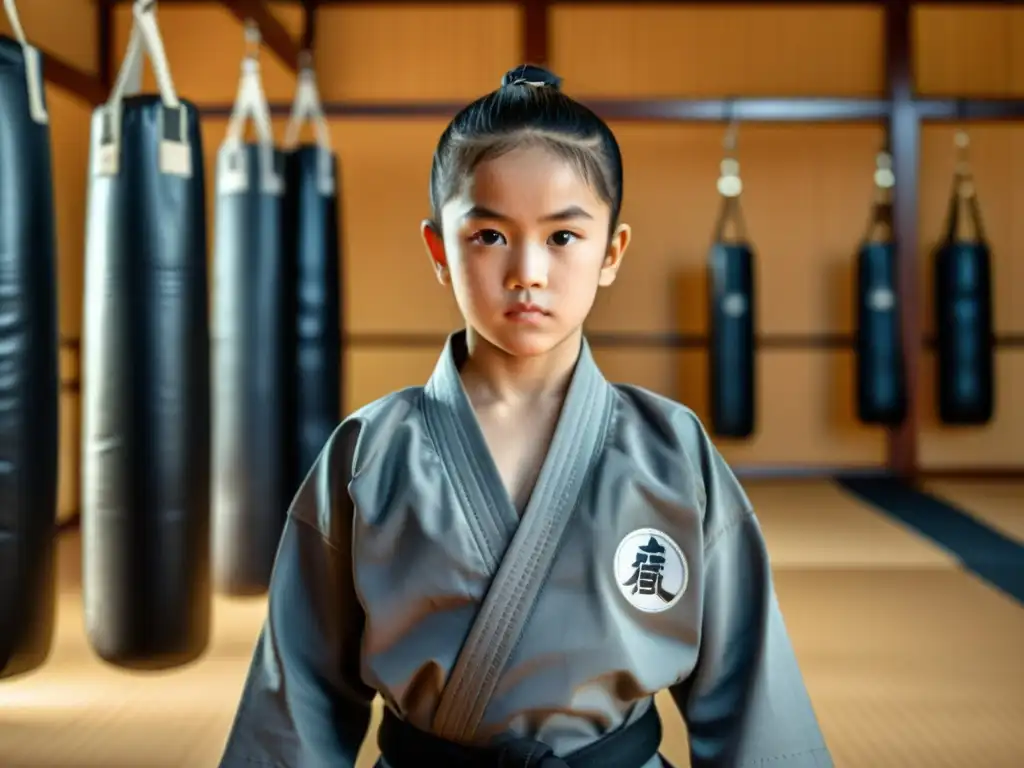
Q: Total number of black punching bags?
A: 7